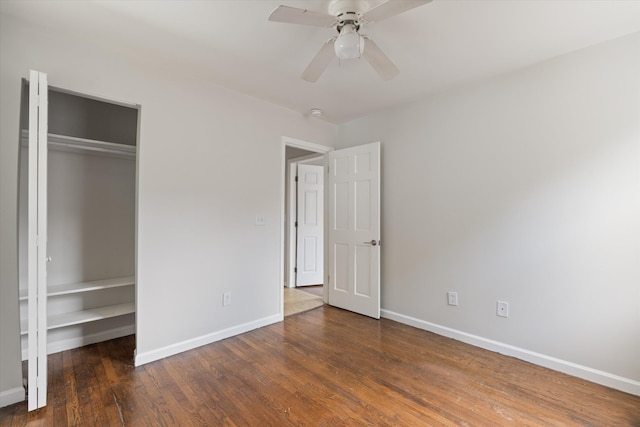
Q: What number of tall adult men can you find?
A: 0